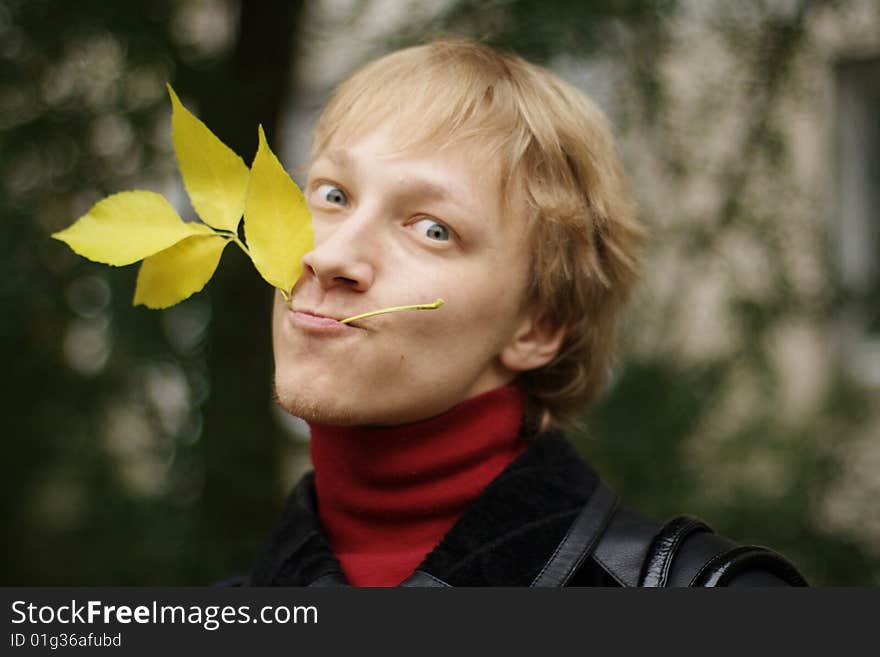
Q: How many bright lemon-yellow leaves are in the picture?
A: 4